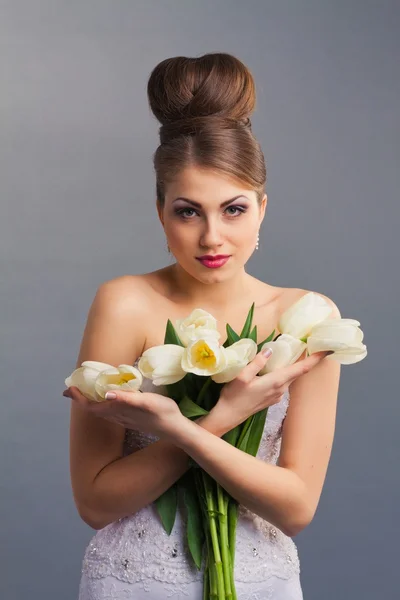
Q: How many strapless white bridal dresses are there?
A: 1